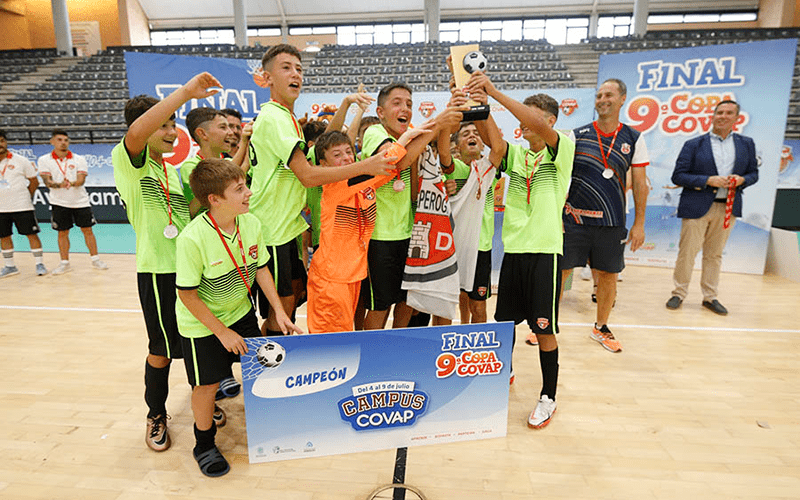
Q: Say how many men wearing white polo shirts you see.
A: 2